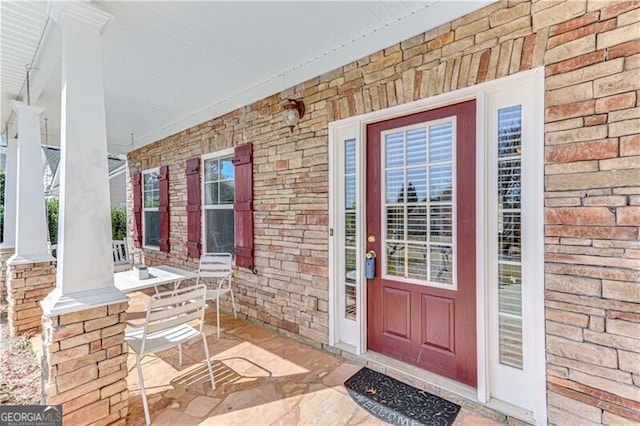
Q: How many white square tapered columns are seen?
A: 3